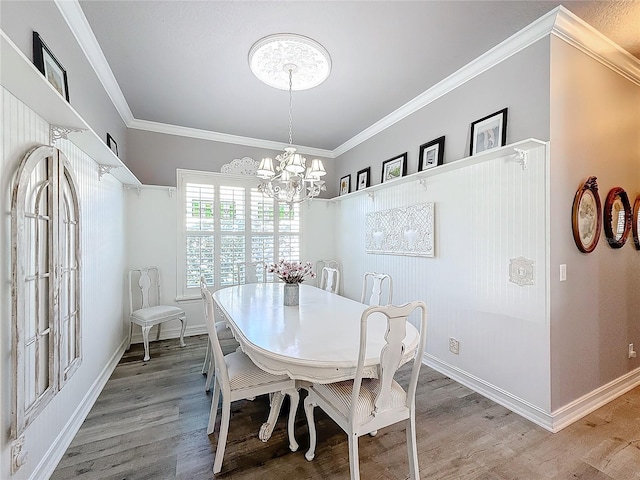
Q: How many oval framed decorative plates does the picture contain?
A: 3